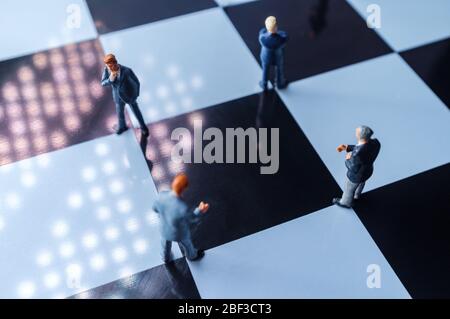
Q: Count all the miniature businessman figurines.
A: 4